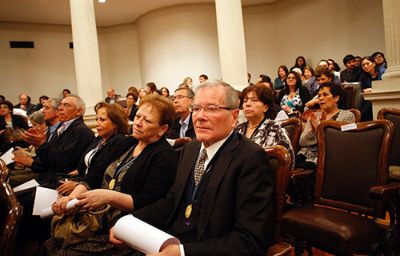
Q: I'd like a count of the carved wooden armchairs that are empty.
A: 2